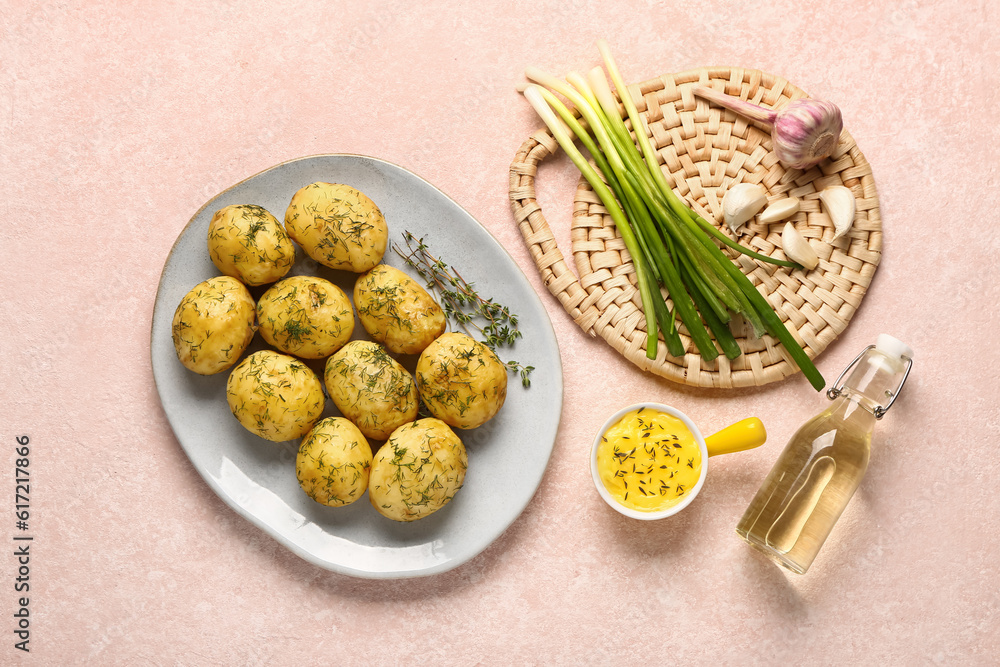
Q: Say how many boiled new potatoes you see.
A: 10